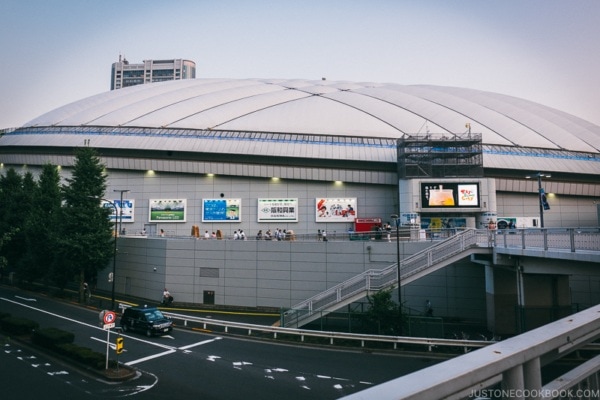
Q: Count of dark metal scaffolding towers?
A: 1